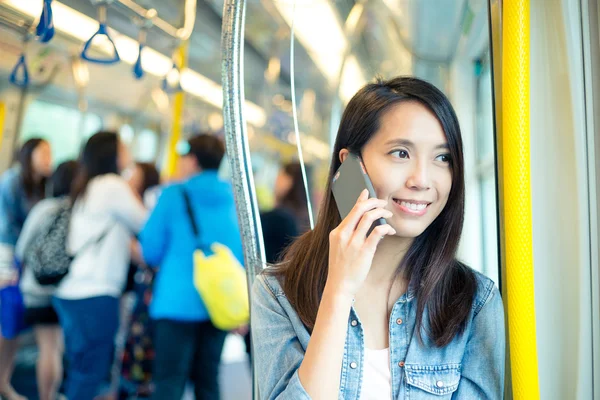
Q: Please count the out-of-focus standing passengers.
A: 6